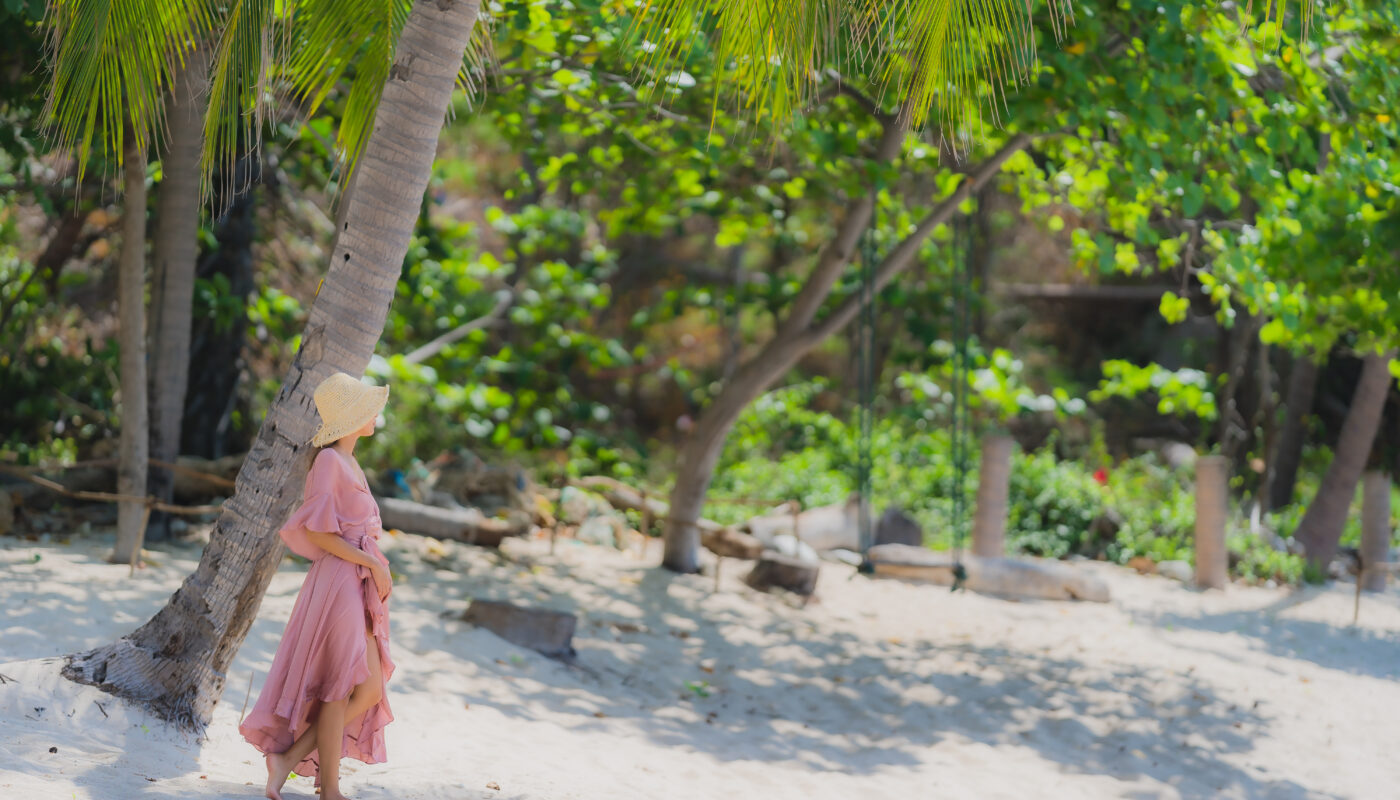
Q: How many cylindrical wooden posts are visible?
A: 3